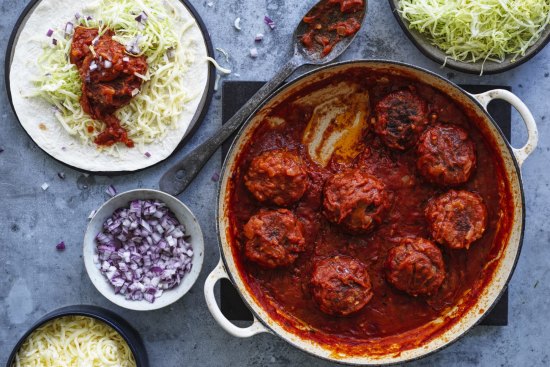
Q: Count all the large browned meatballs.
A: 8